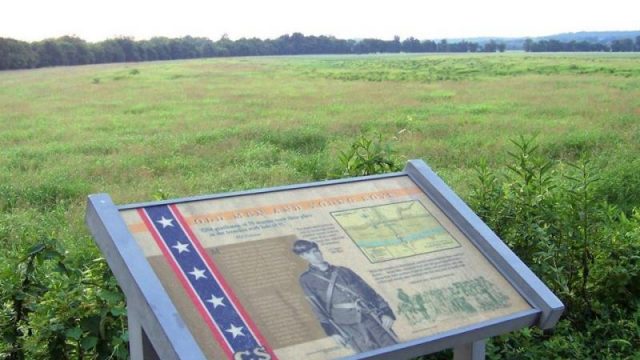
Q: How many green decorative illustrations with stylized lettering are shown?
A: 1